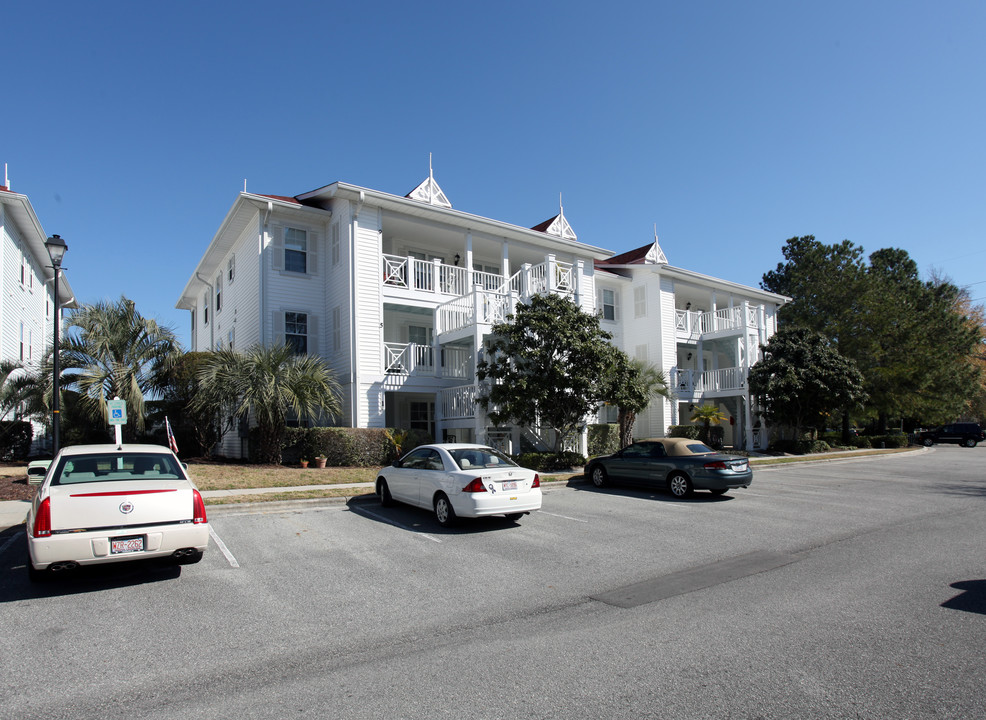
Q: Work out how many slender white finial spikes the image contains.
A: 5